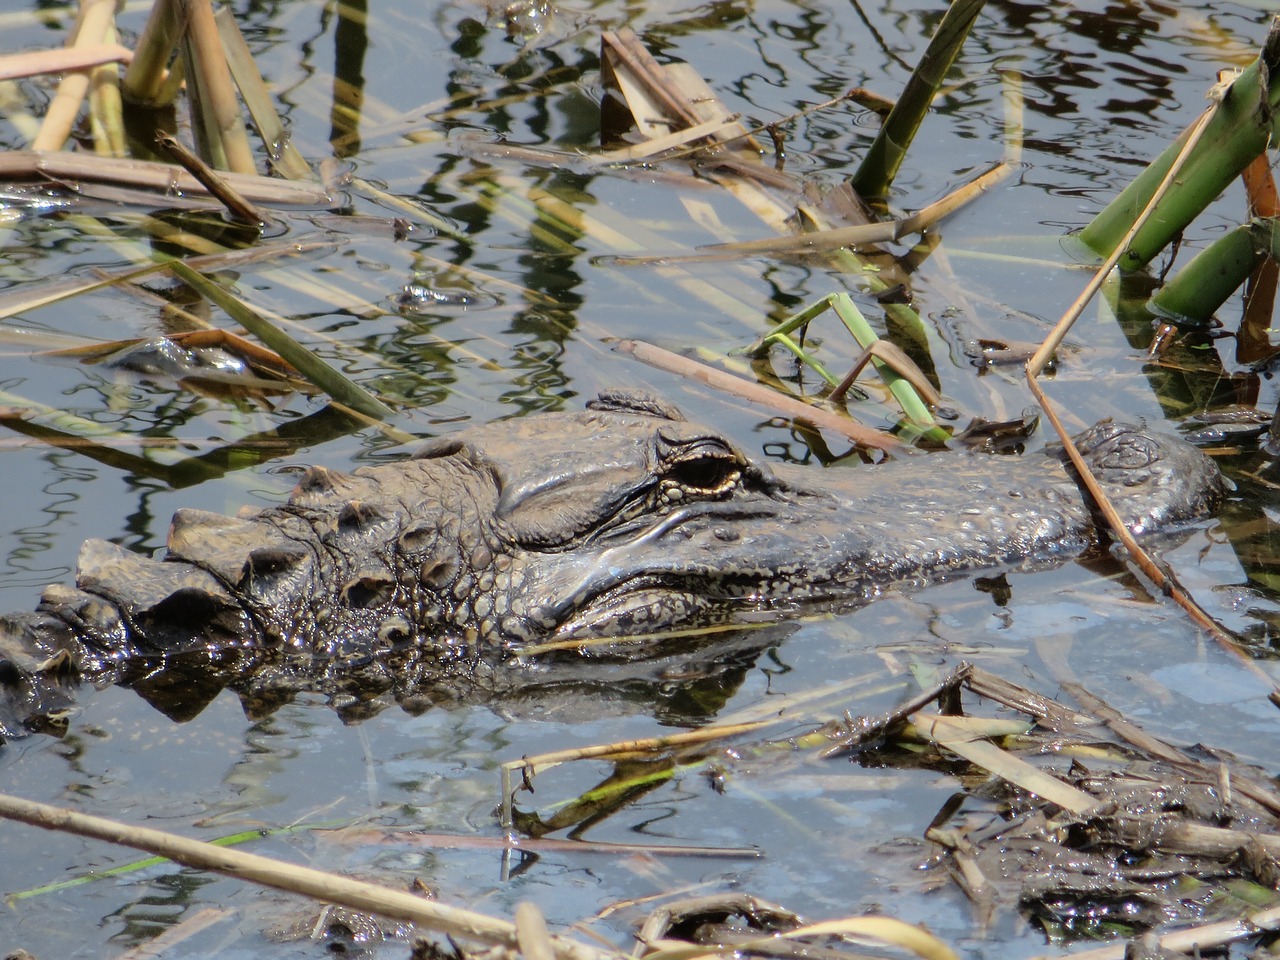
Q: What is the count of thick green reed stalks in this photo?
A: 3